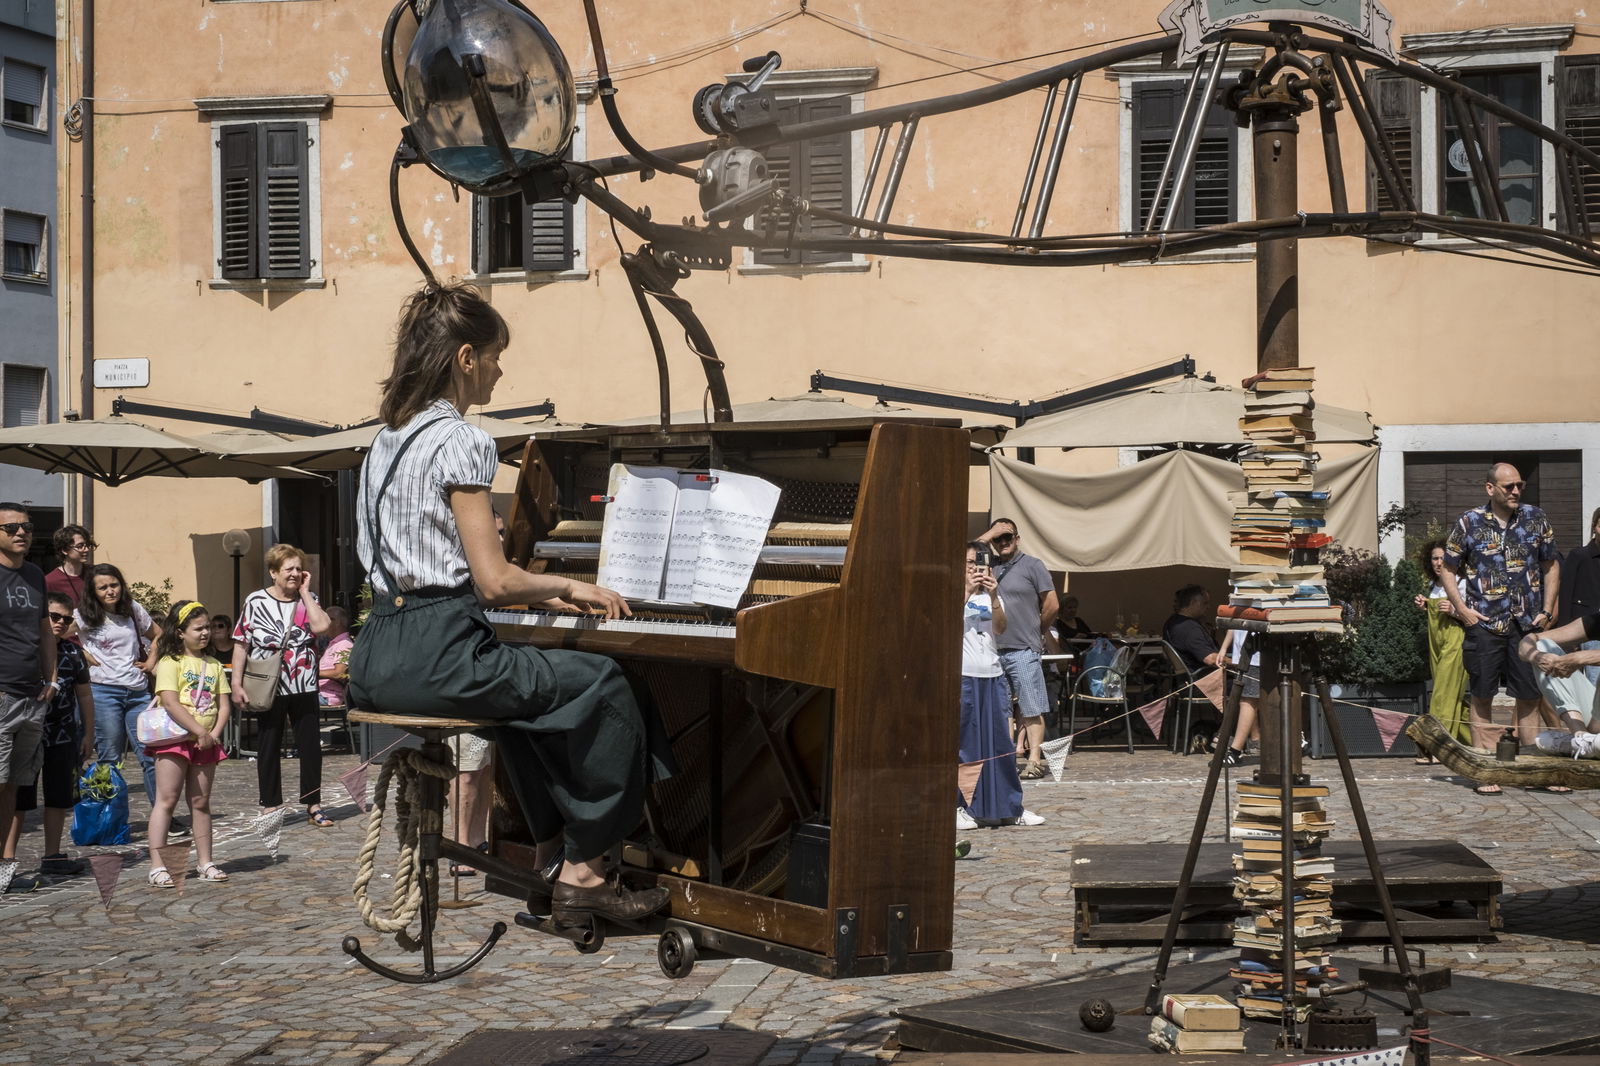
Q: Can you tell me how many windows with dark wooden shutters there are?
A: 5